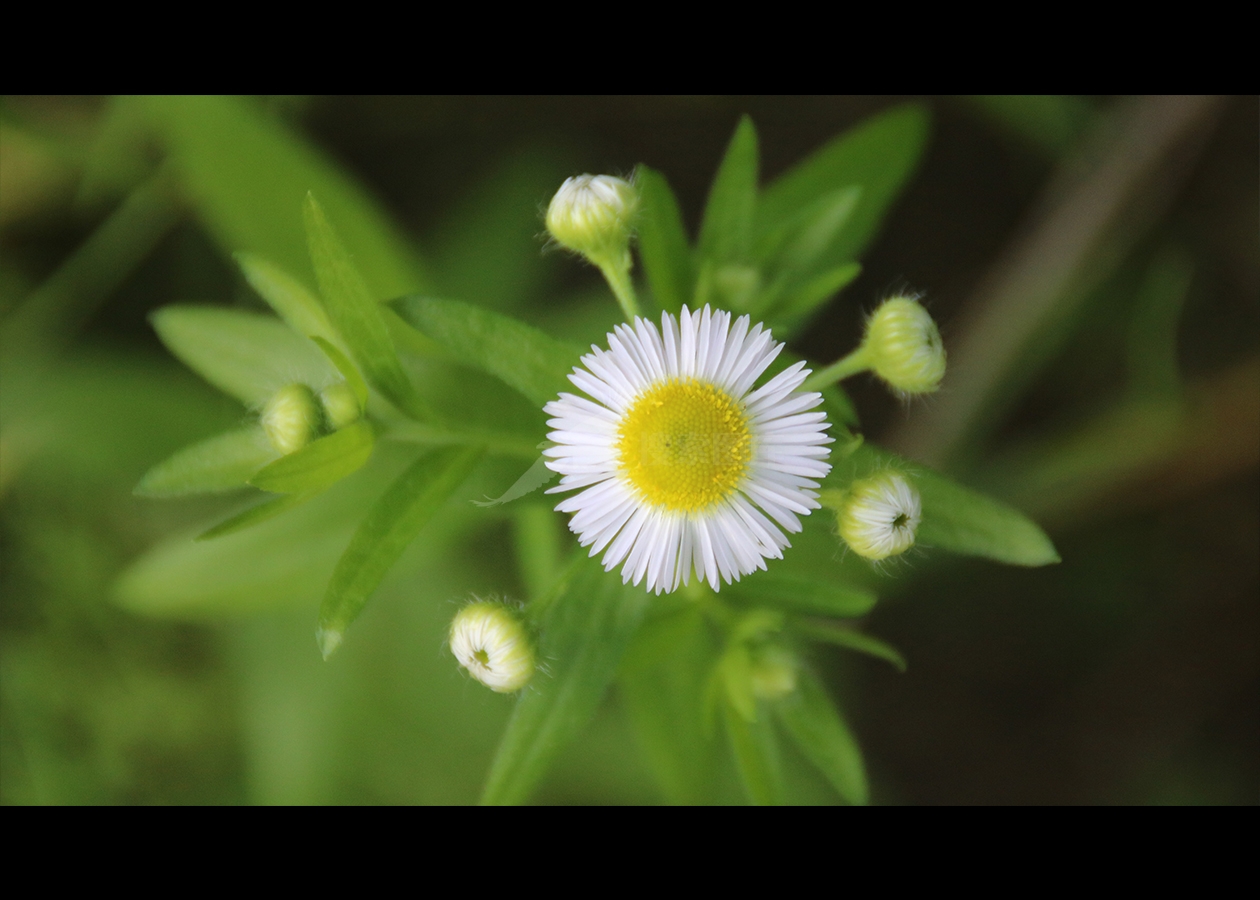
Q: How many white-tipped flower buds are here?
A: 4